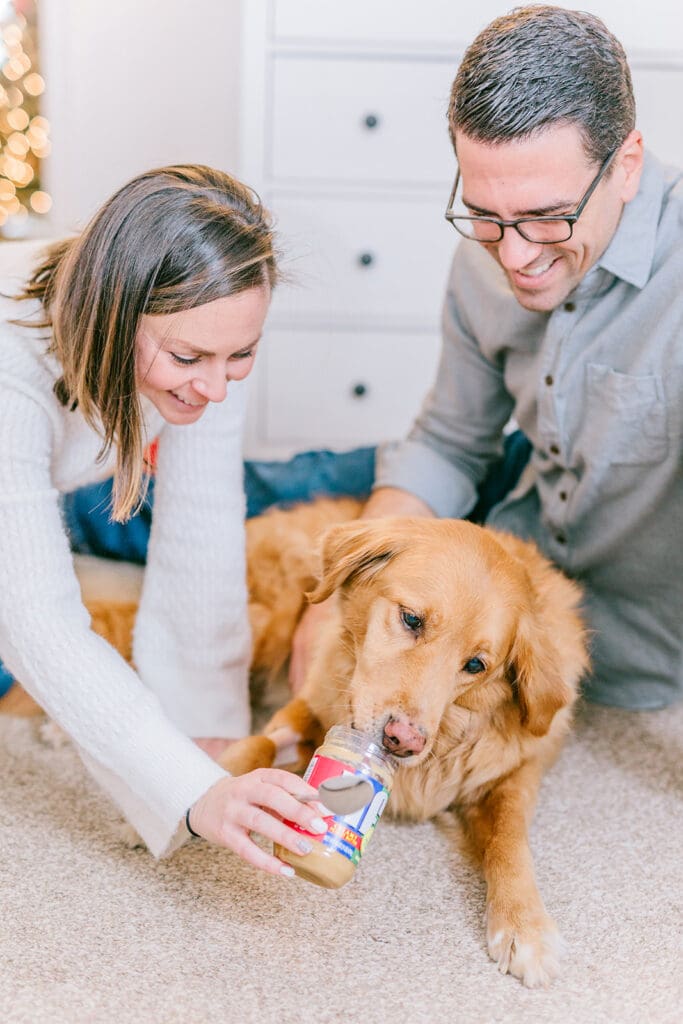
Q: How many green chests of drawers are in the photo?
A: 0